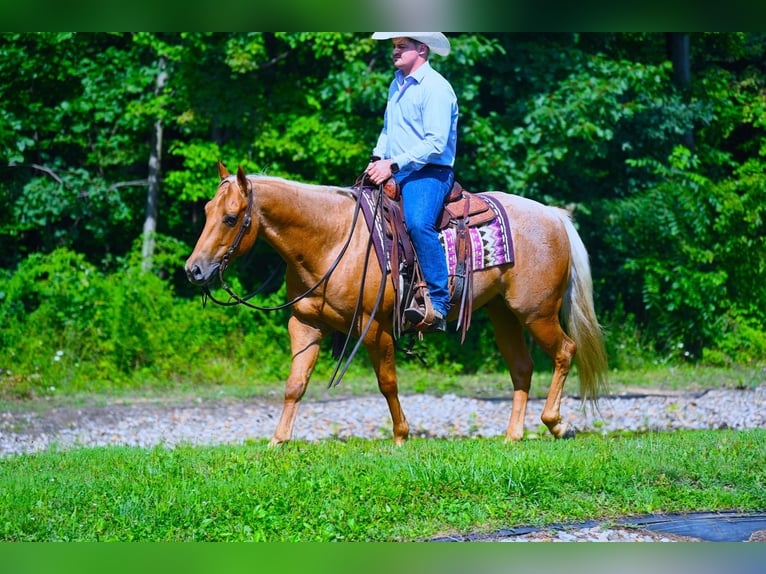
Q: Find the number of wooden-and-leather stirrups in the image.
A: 1